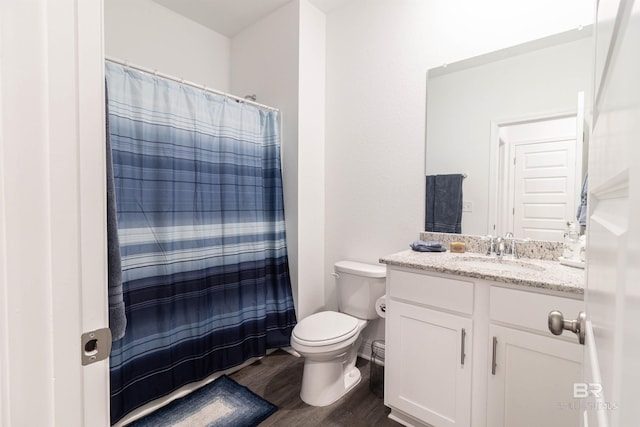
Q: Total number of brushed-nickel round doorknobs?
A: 1